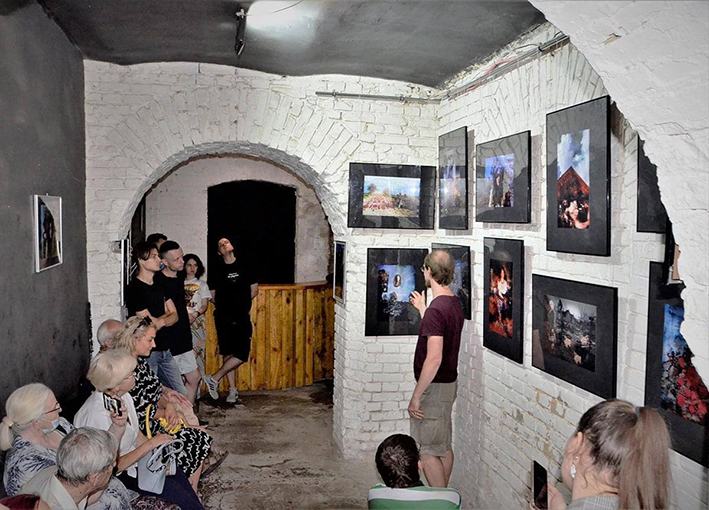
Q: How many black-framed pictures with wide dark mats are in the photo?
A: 10